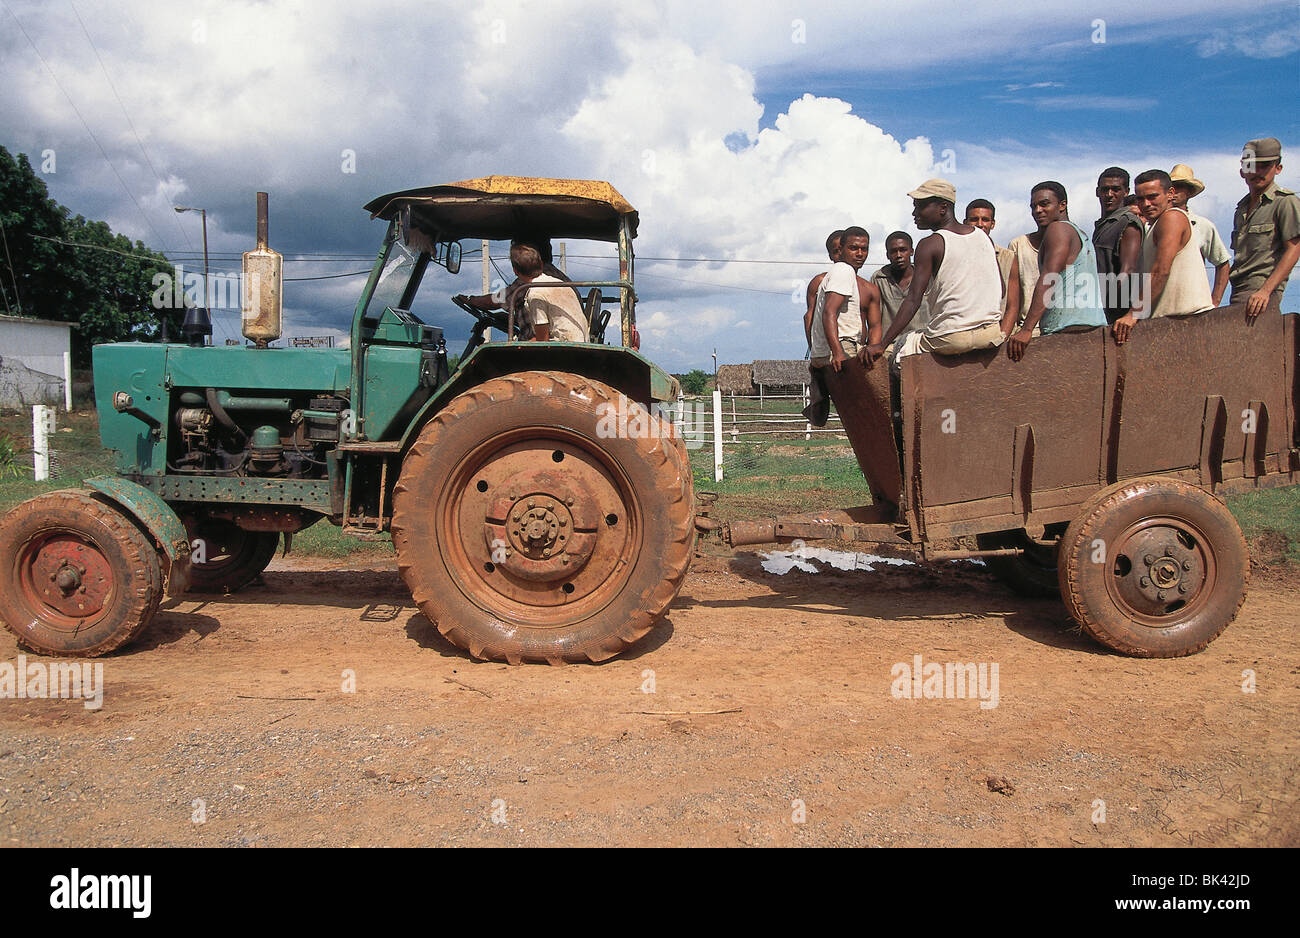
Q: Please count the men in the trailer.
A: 11